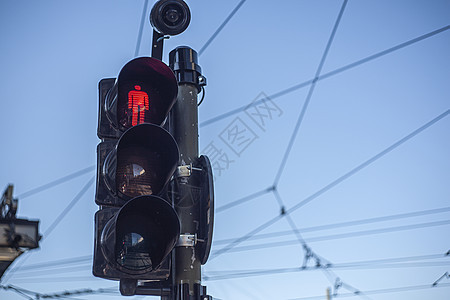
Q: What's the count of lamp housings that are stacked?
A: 3